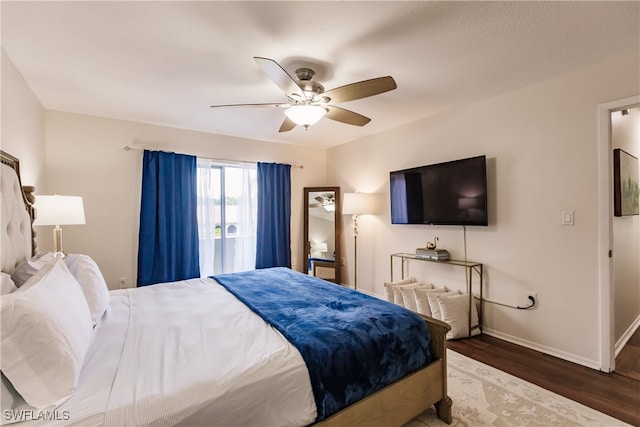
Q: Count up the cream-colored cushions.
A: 6